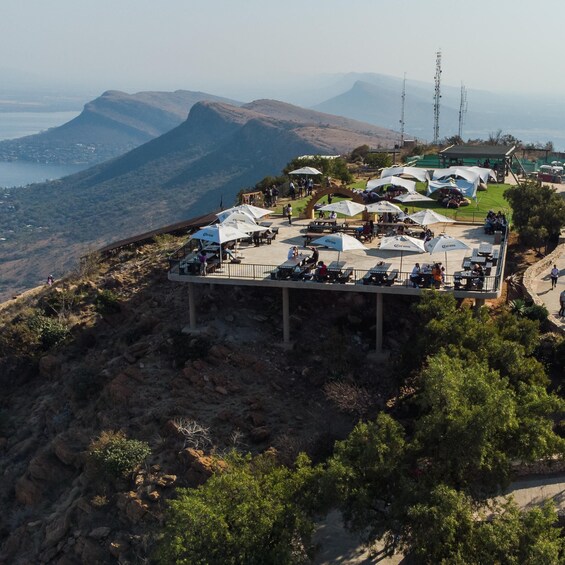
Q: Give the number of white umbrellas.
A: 12